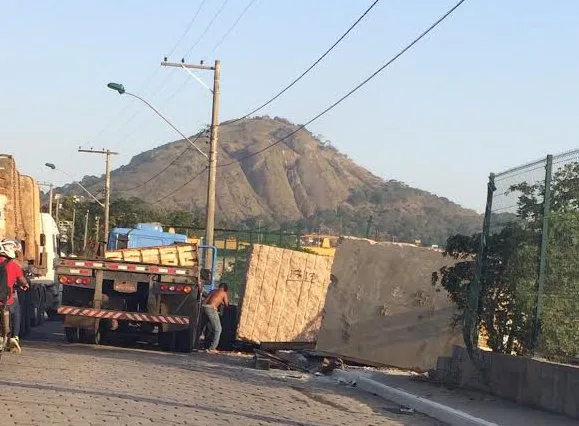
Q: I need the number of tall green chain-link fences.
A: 1